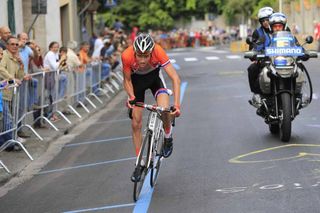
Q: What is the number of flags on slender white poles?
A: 0